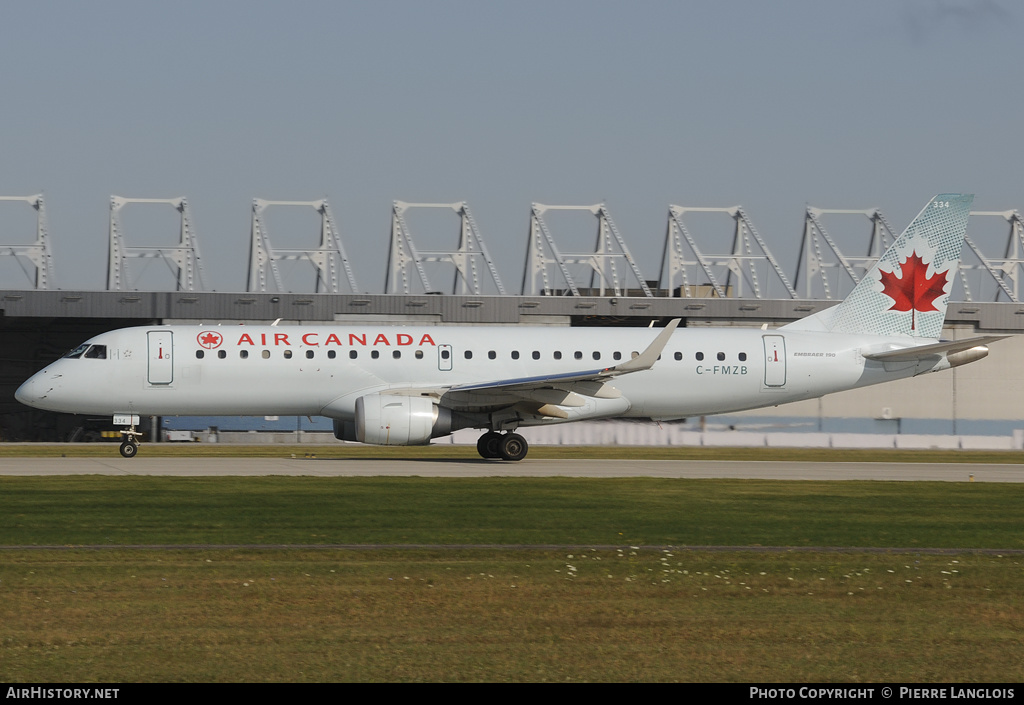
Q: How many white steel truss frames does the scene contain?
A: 8